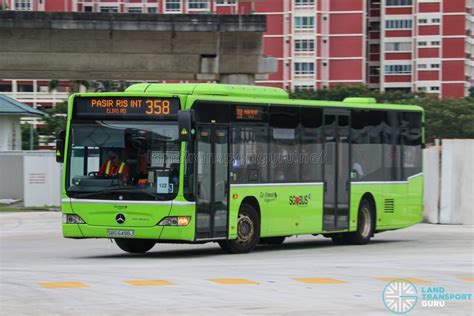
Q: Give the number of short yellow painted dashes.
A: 6